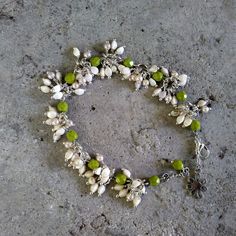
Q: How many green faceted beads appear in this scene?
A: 12